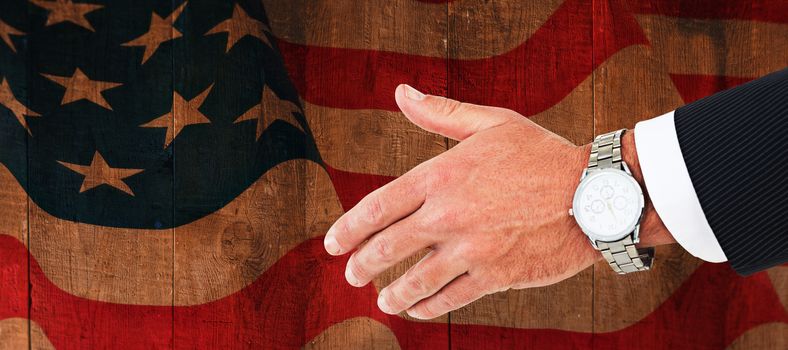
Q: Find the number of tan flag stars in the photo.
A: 9